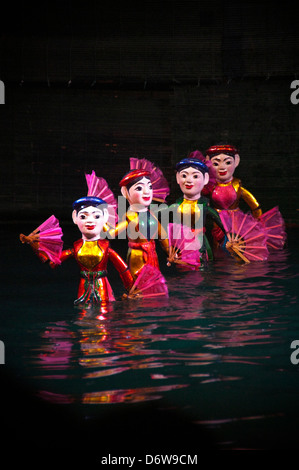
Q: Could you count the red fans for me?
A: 8